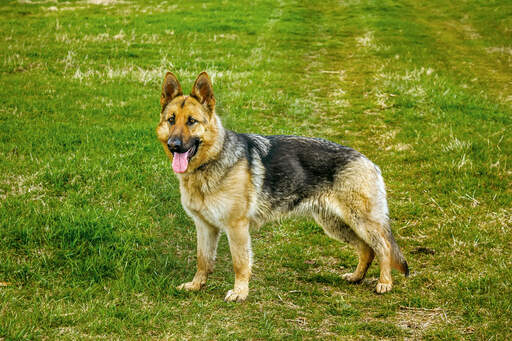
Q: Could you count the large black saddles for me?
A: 1